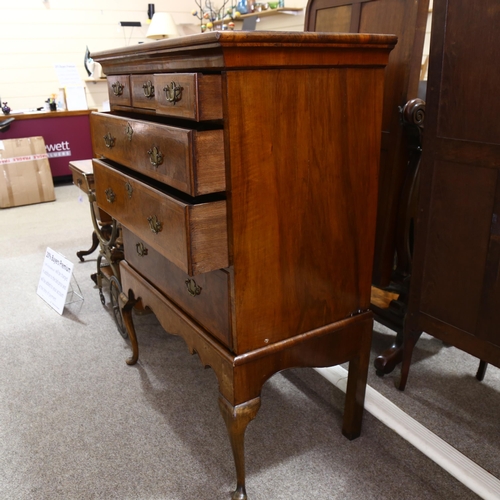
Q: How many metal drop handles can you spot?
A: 9